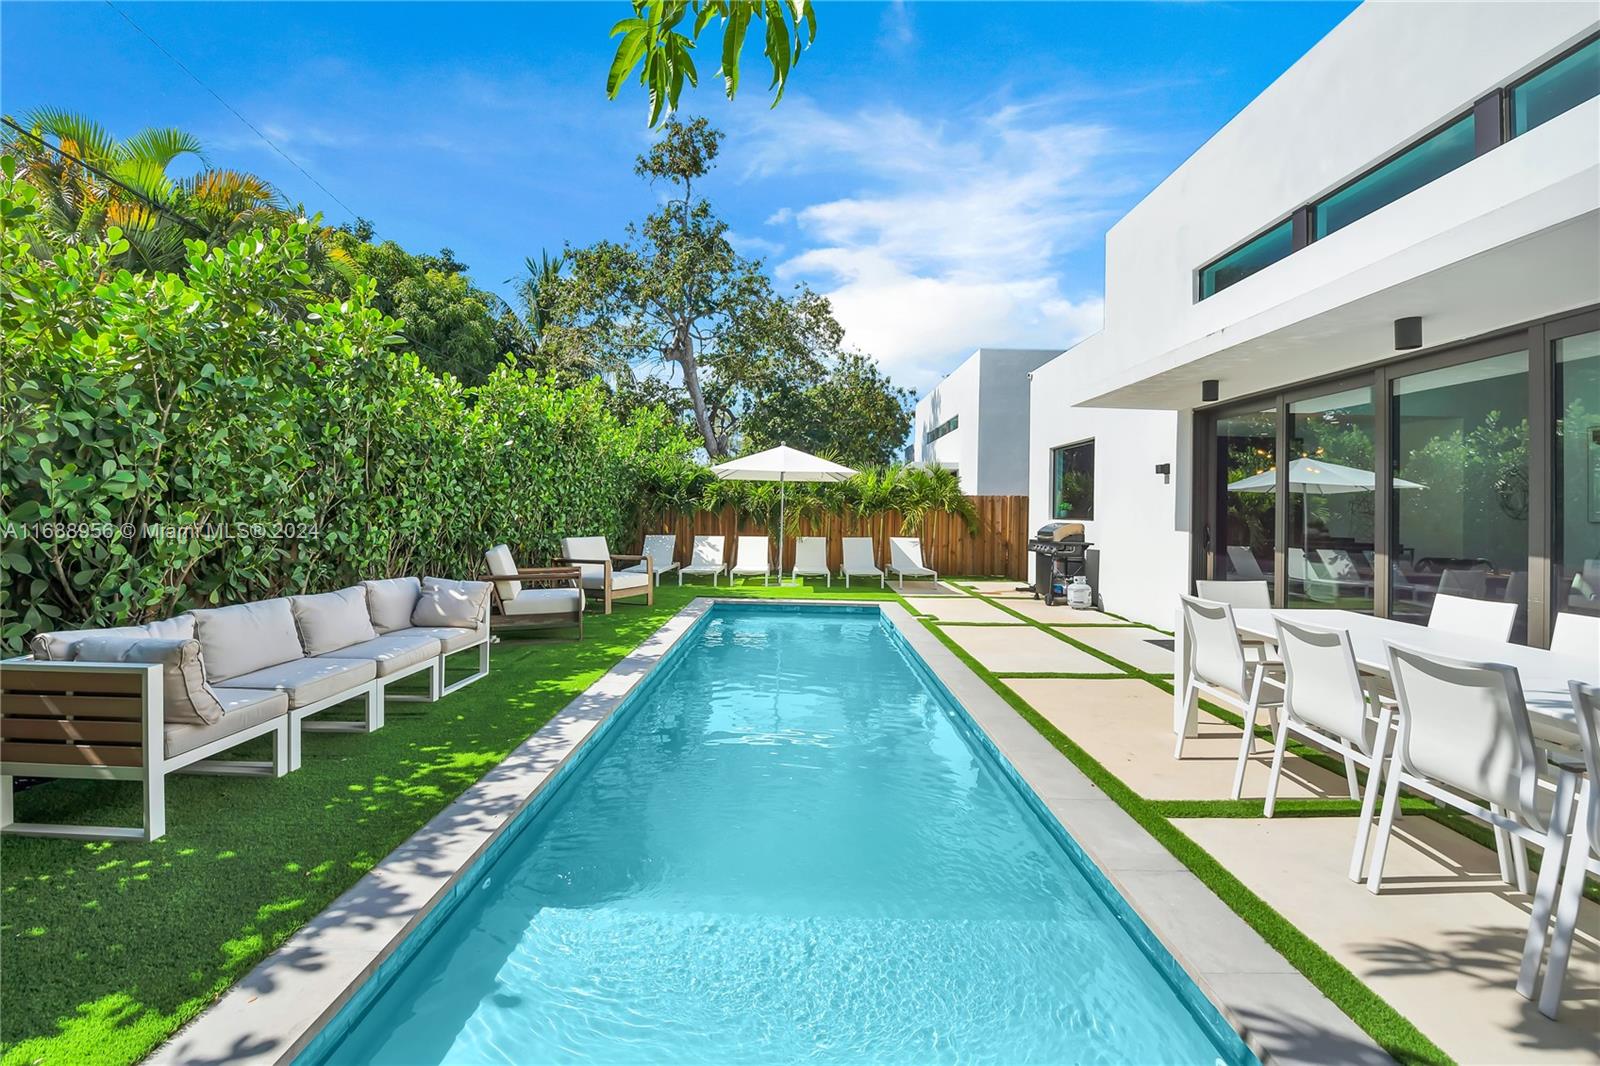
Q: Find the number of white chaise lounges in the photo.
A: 6